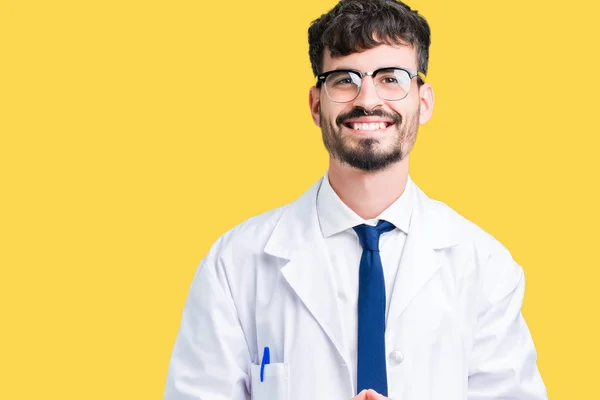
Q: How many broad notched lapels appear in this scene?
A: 2